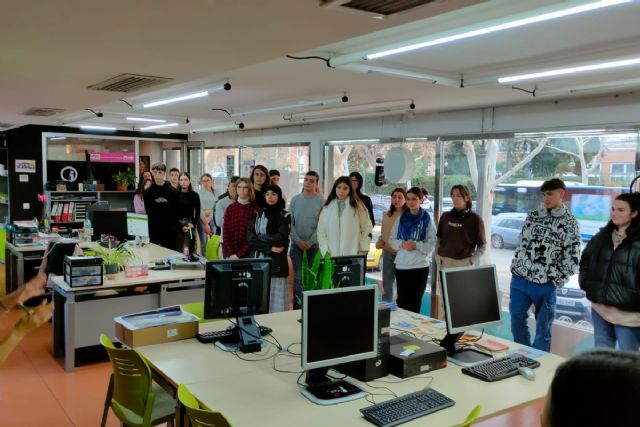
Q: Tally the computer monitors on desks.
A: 6